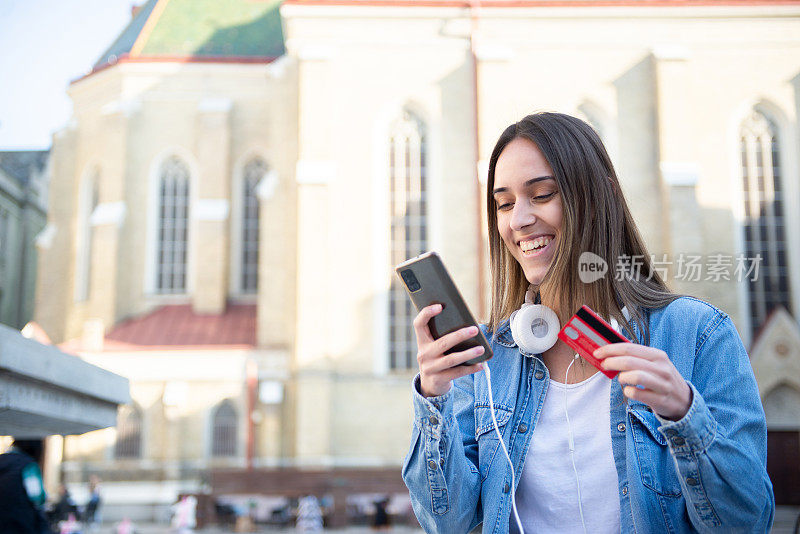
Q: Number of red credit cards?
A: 1